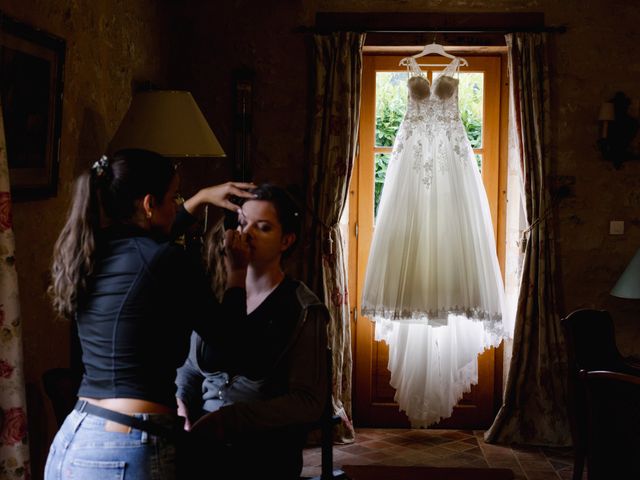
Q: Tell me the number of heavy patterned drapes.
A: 3